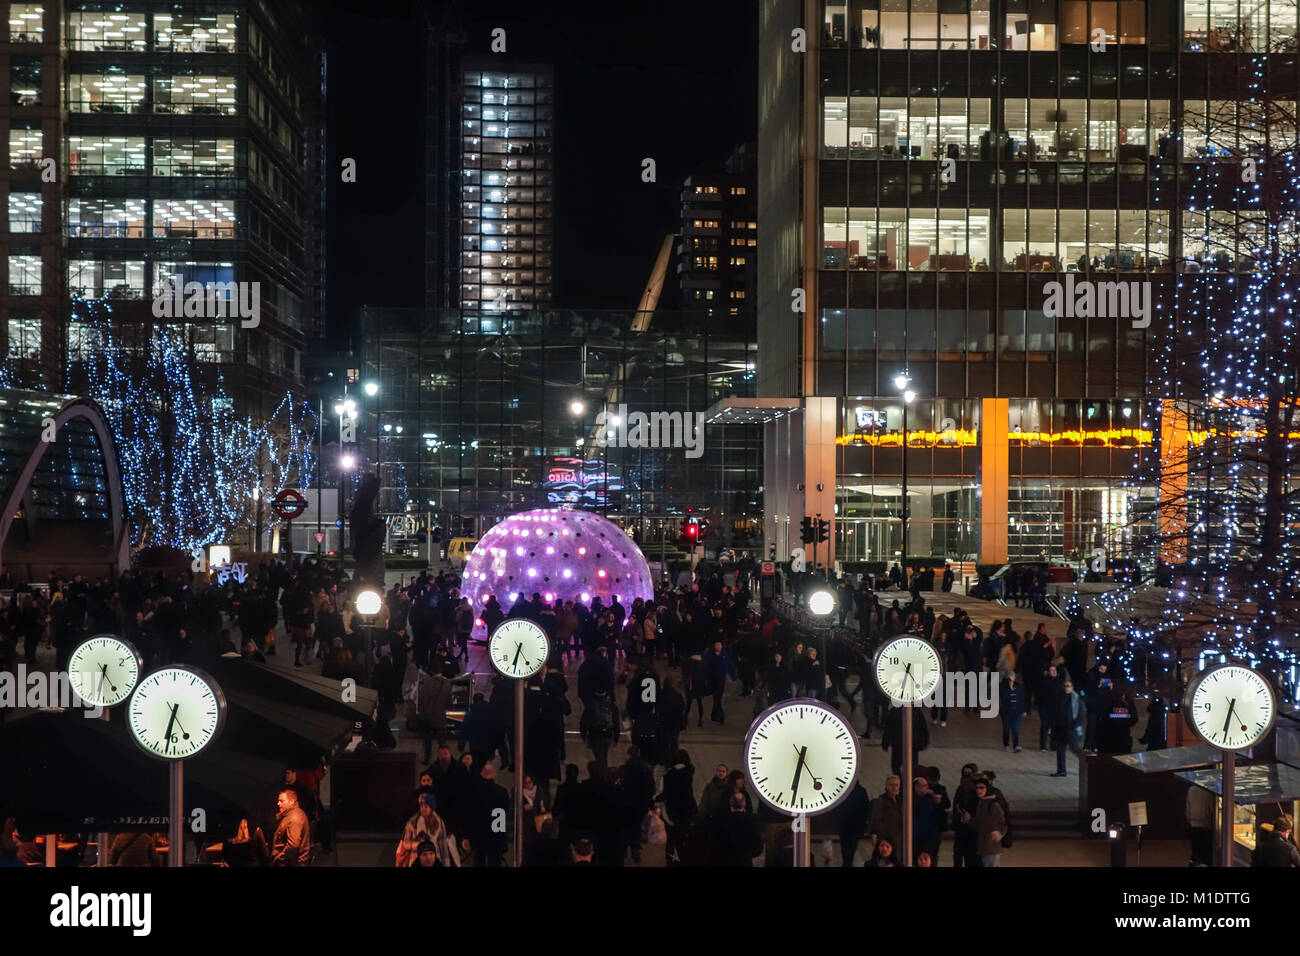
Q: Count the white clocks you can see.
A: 6